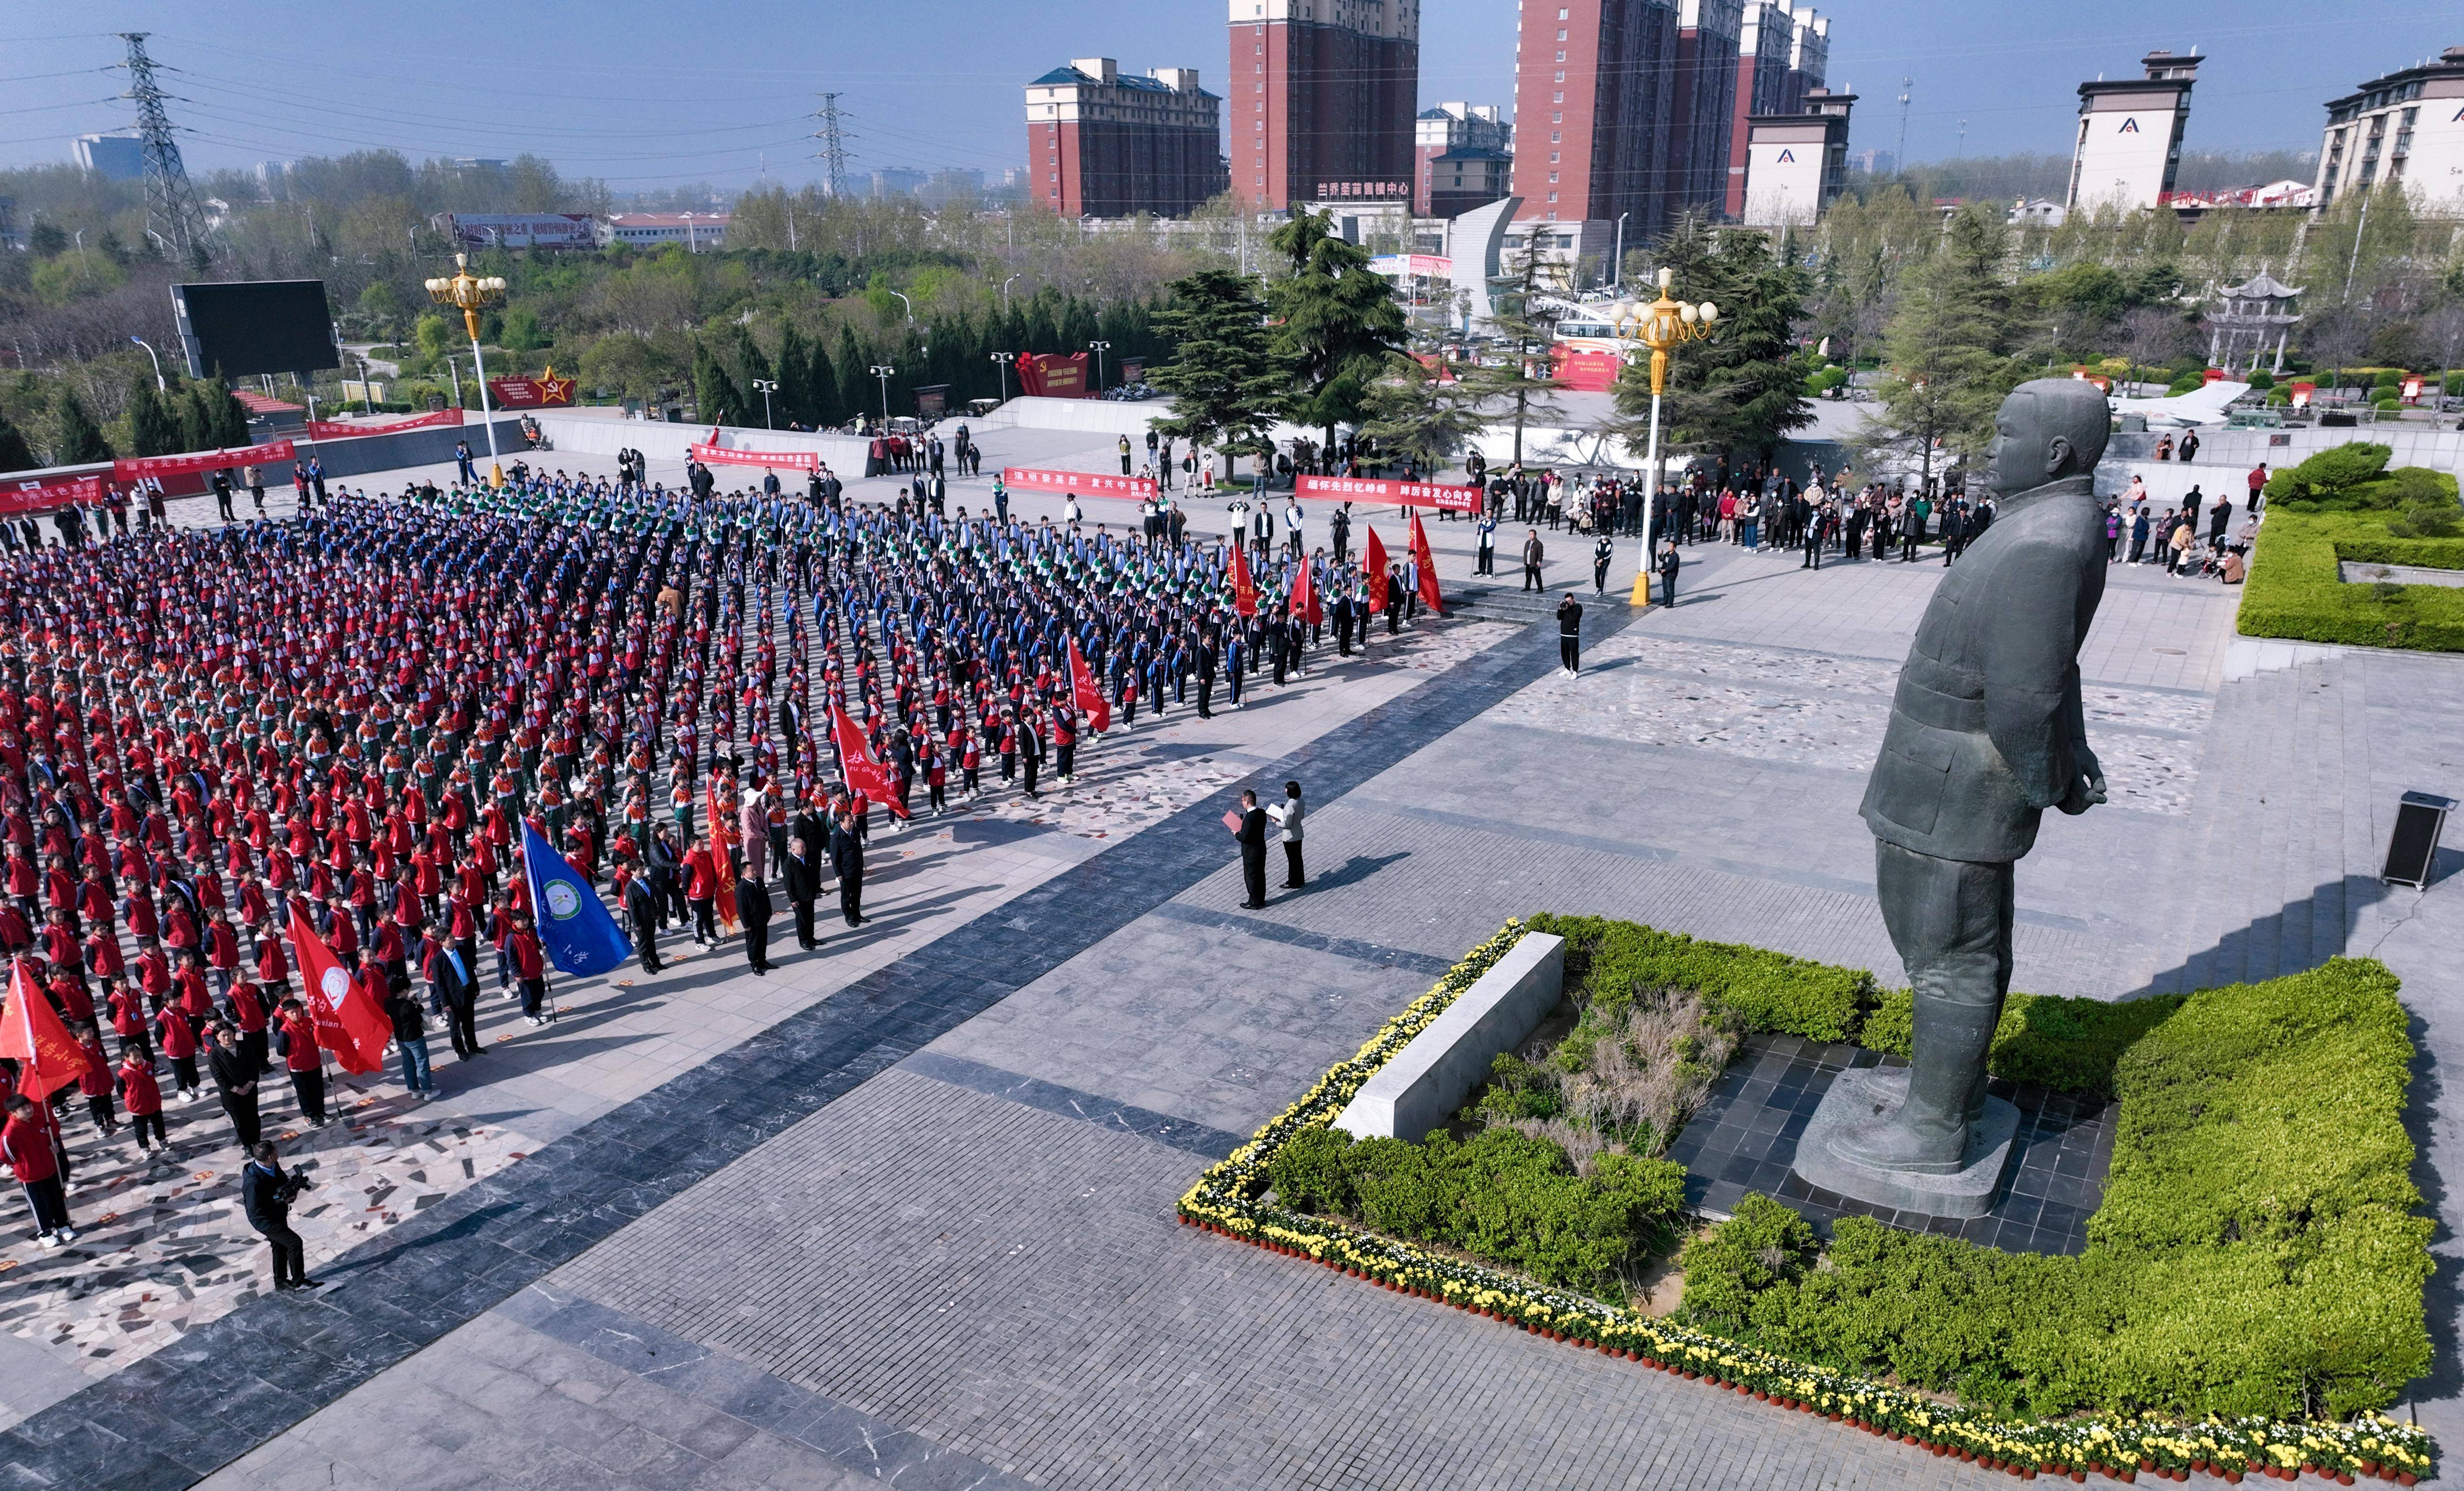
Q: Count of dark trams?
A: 0